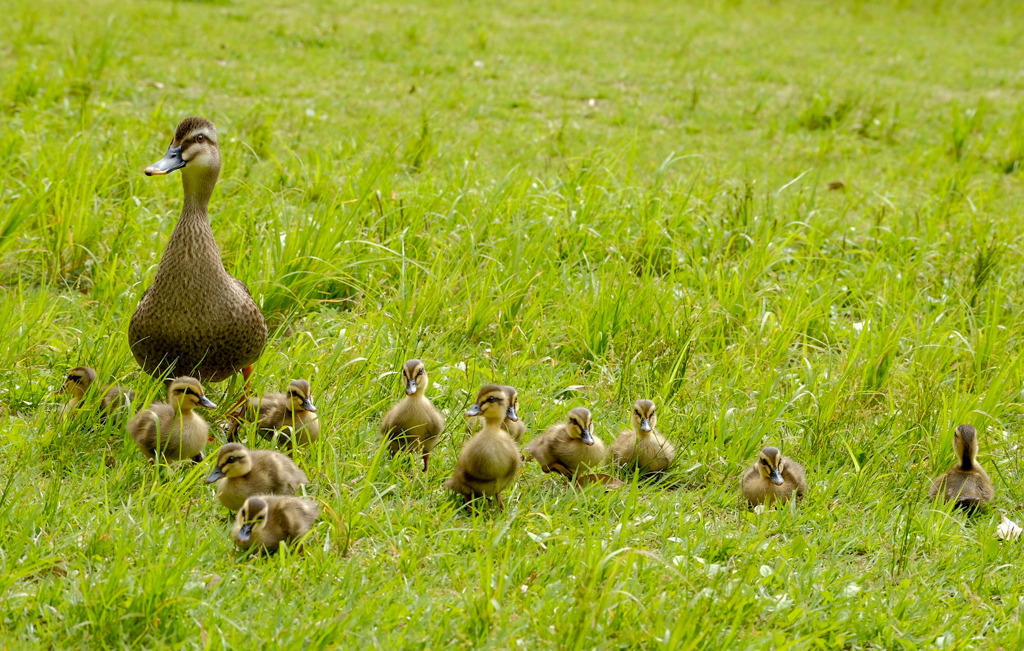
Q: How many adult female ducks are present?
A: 1